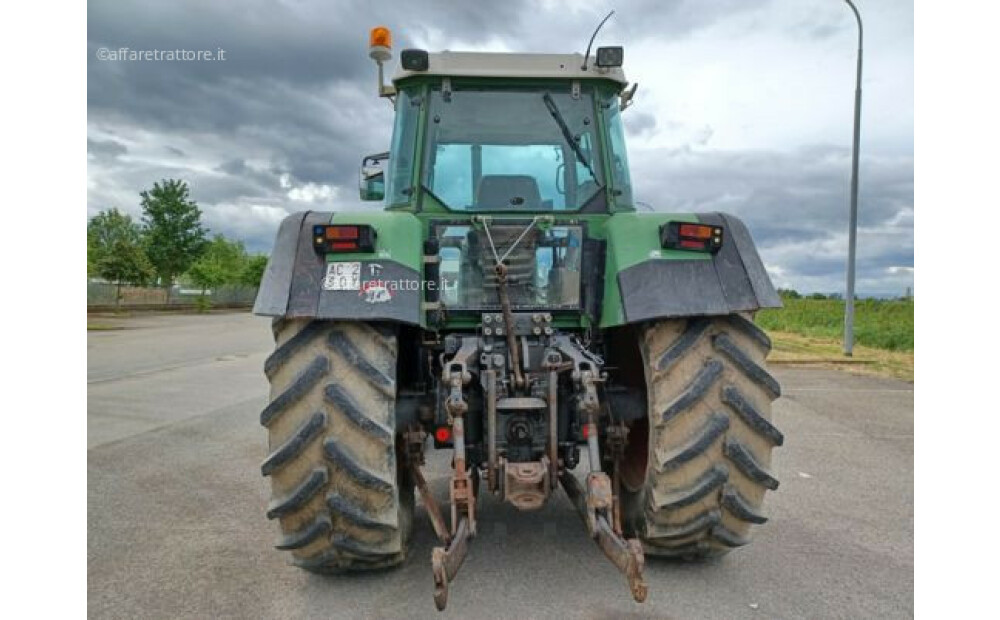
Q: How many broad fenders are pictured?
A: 2